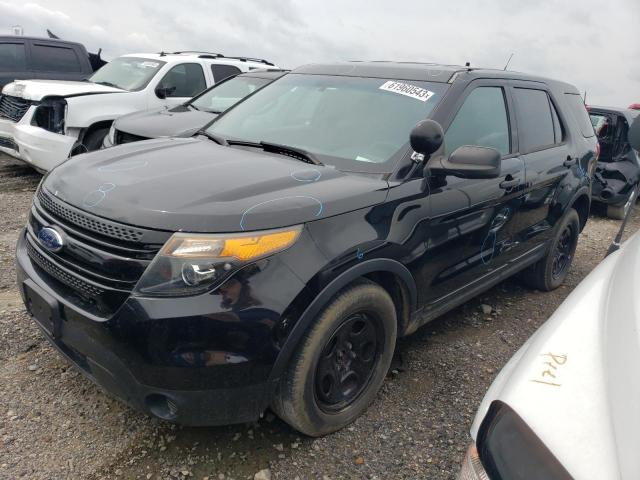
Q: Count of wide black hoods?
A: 1